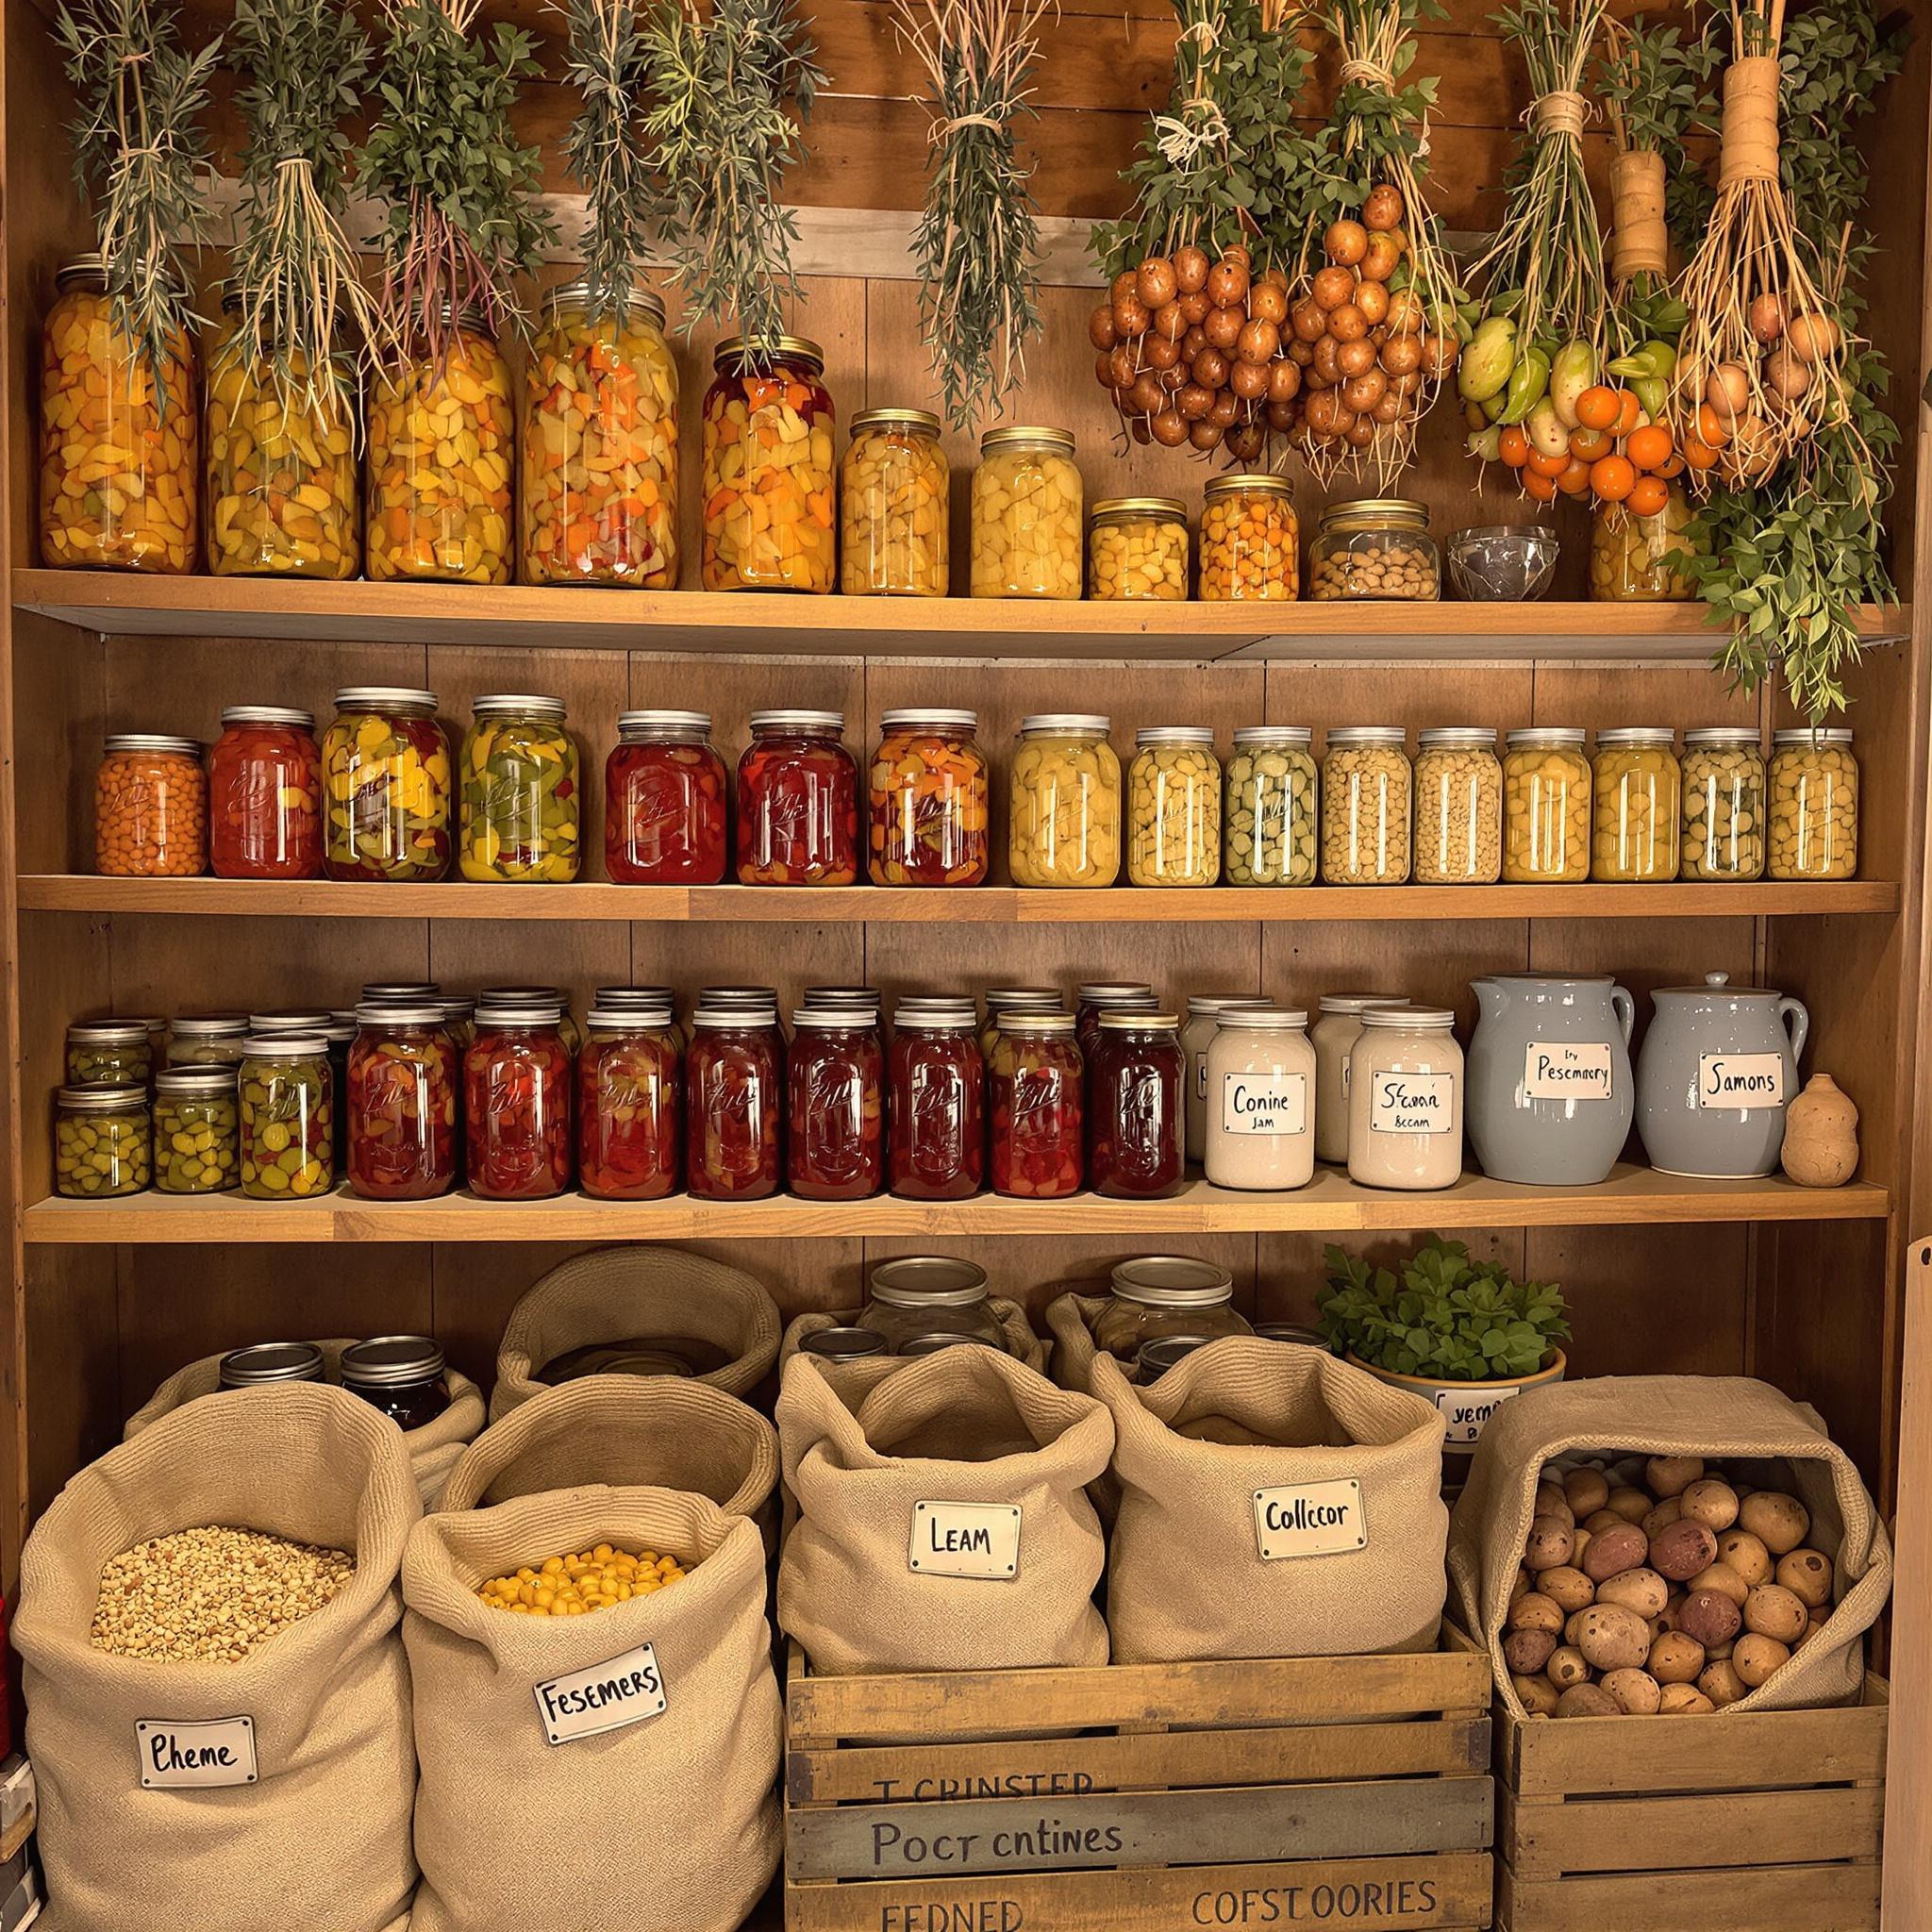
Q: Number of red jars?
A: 11